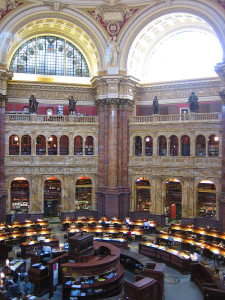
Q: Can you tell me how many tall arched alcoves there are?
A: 6